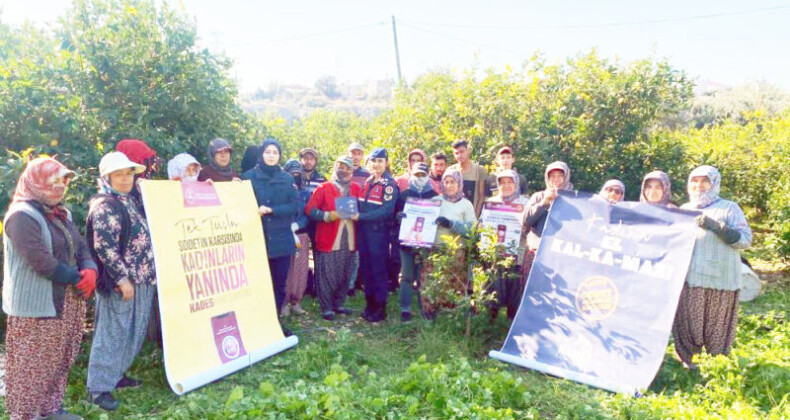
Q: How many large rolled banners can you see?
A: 2